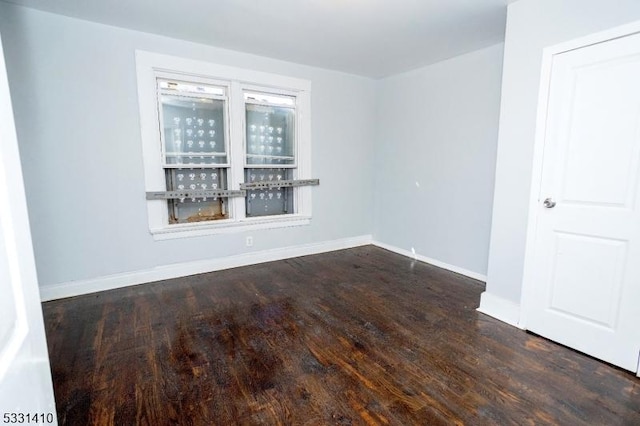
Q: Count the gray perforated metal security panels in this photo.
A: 2